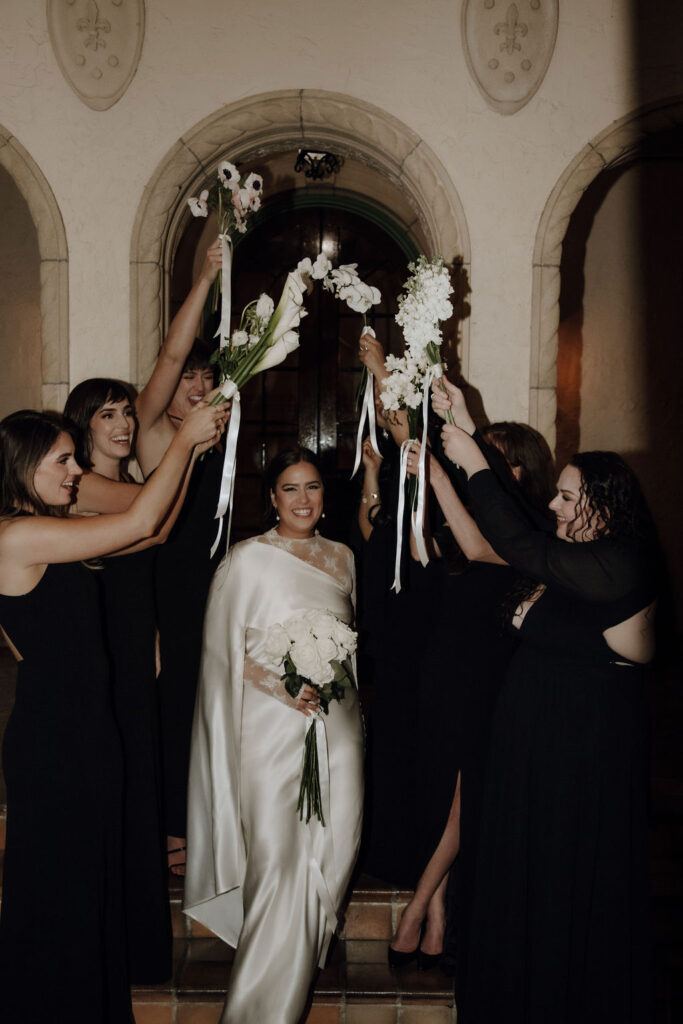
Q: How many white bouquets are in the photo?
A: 7